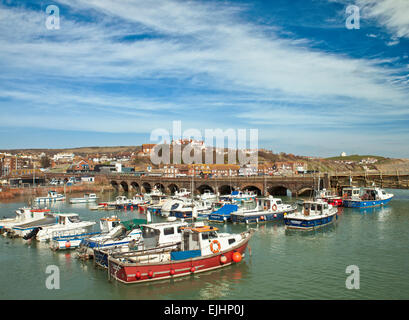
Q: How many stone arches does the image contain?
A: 11